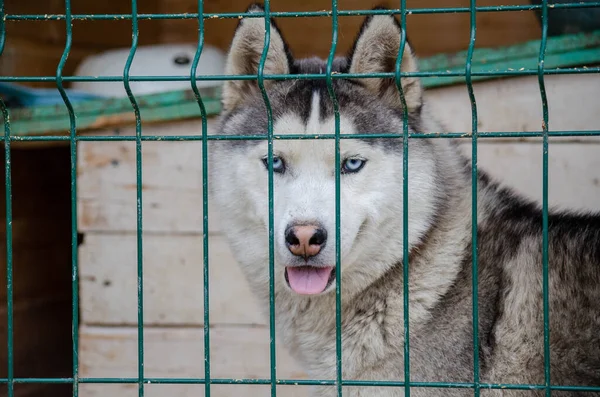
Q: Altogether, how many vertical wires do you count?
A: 9